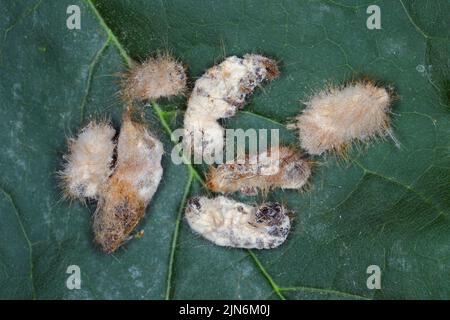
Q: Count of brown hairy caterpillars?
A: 5